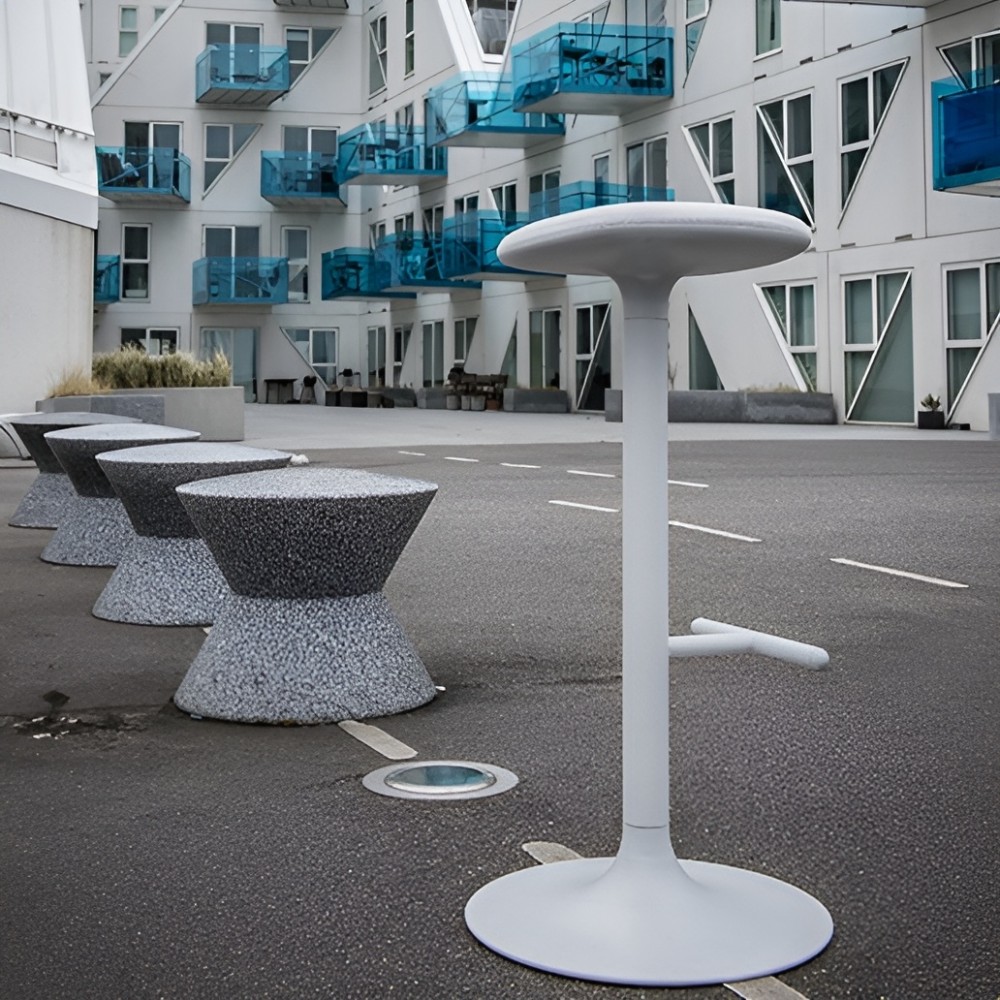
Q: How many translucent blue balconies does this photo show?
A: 13